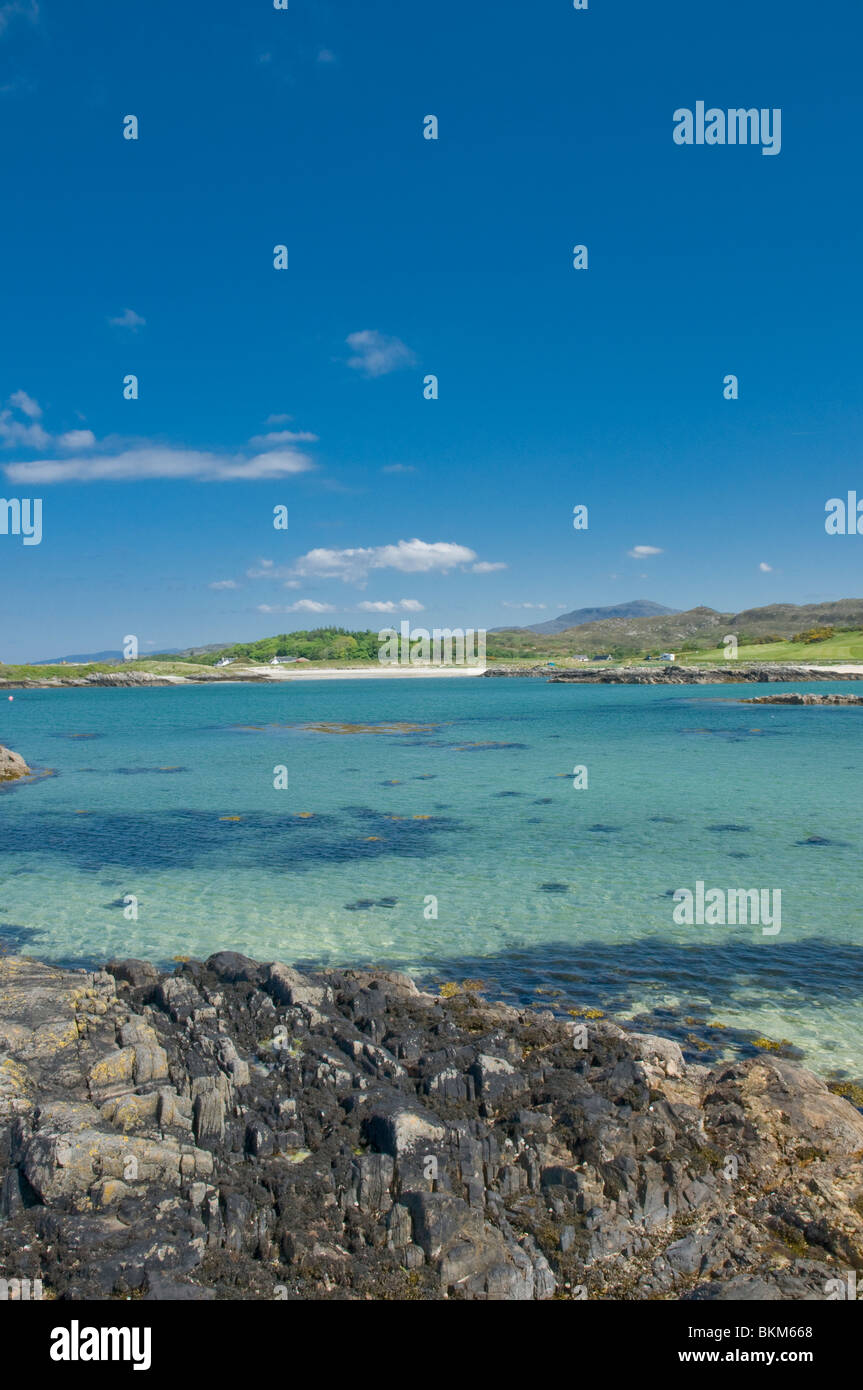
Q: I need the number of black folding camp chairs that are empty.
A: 0